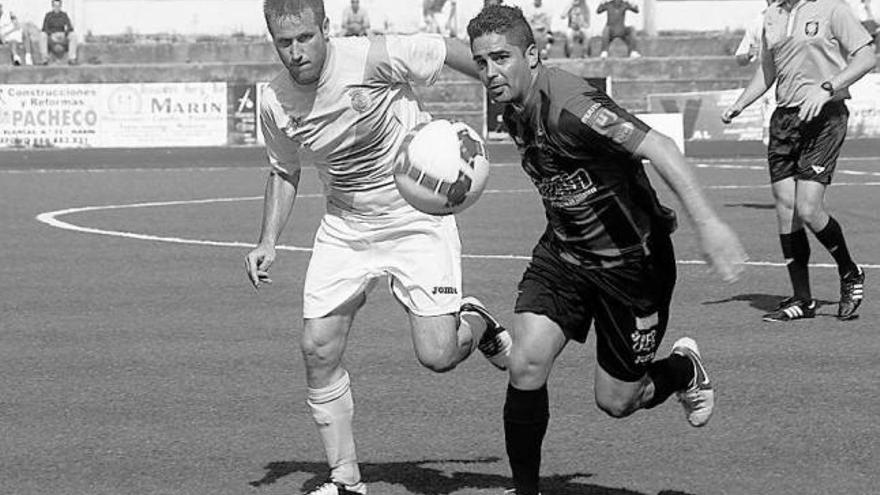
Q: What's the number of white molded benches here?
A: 0